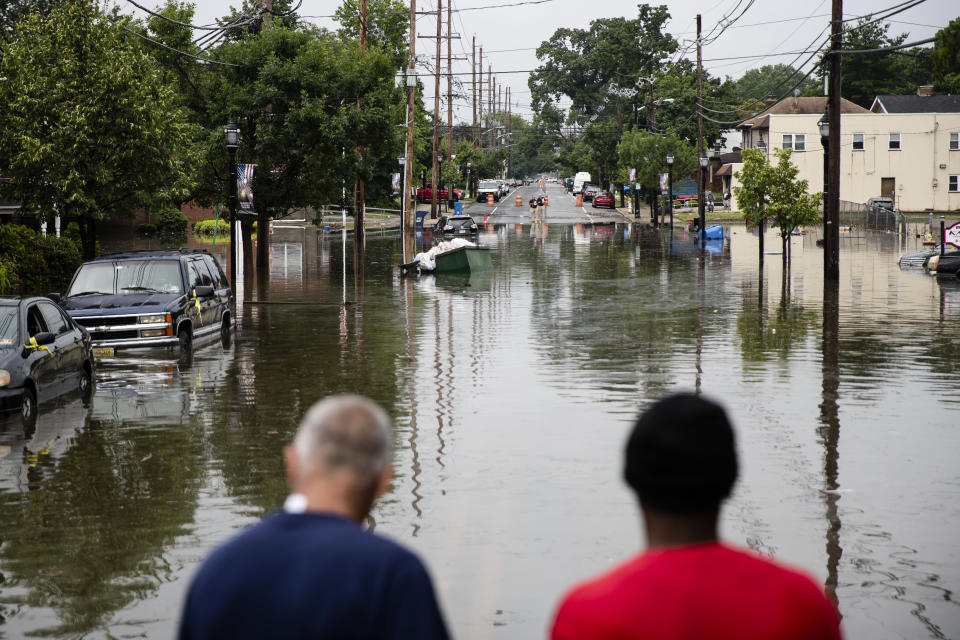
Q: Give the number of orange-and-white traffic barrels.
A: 4